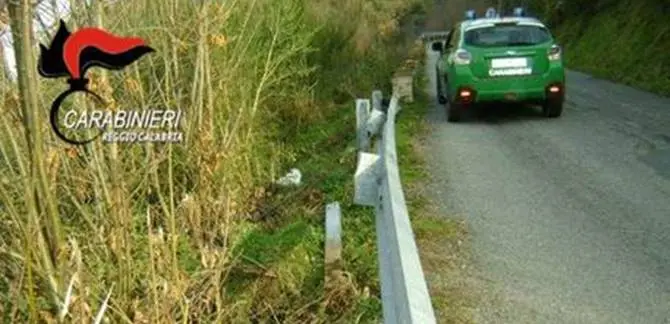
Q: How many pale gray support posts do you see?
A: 3